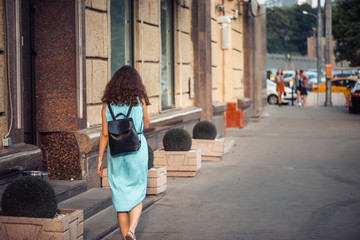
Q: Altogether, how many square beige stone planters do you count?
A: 4